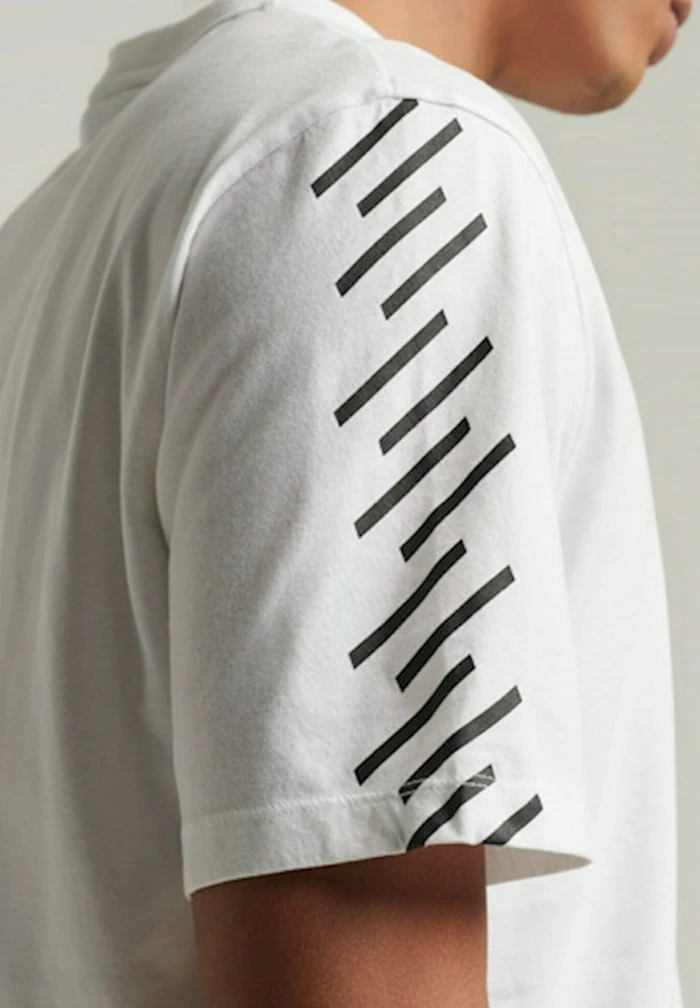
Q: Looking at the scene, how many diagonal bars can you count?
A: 14